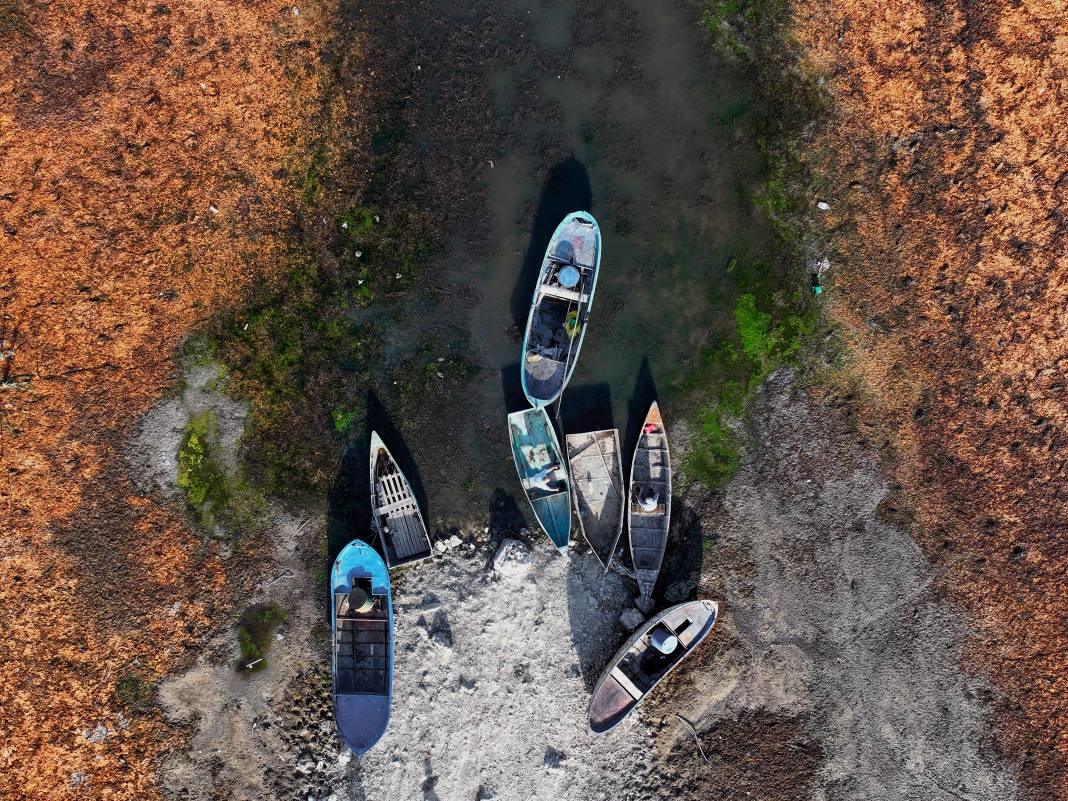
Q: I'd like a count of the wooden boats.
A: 7